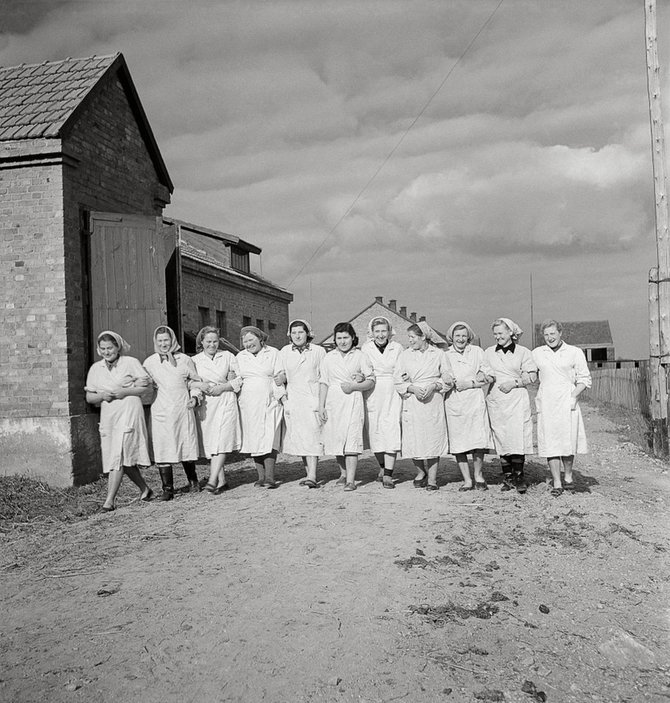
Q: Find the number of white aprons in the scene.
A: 11